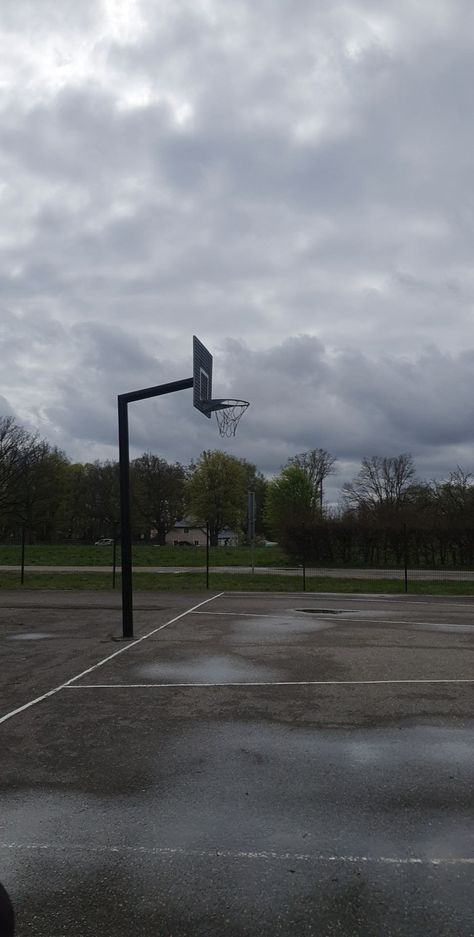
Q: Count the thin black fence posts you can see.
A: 5